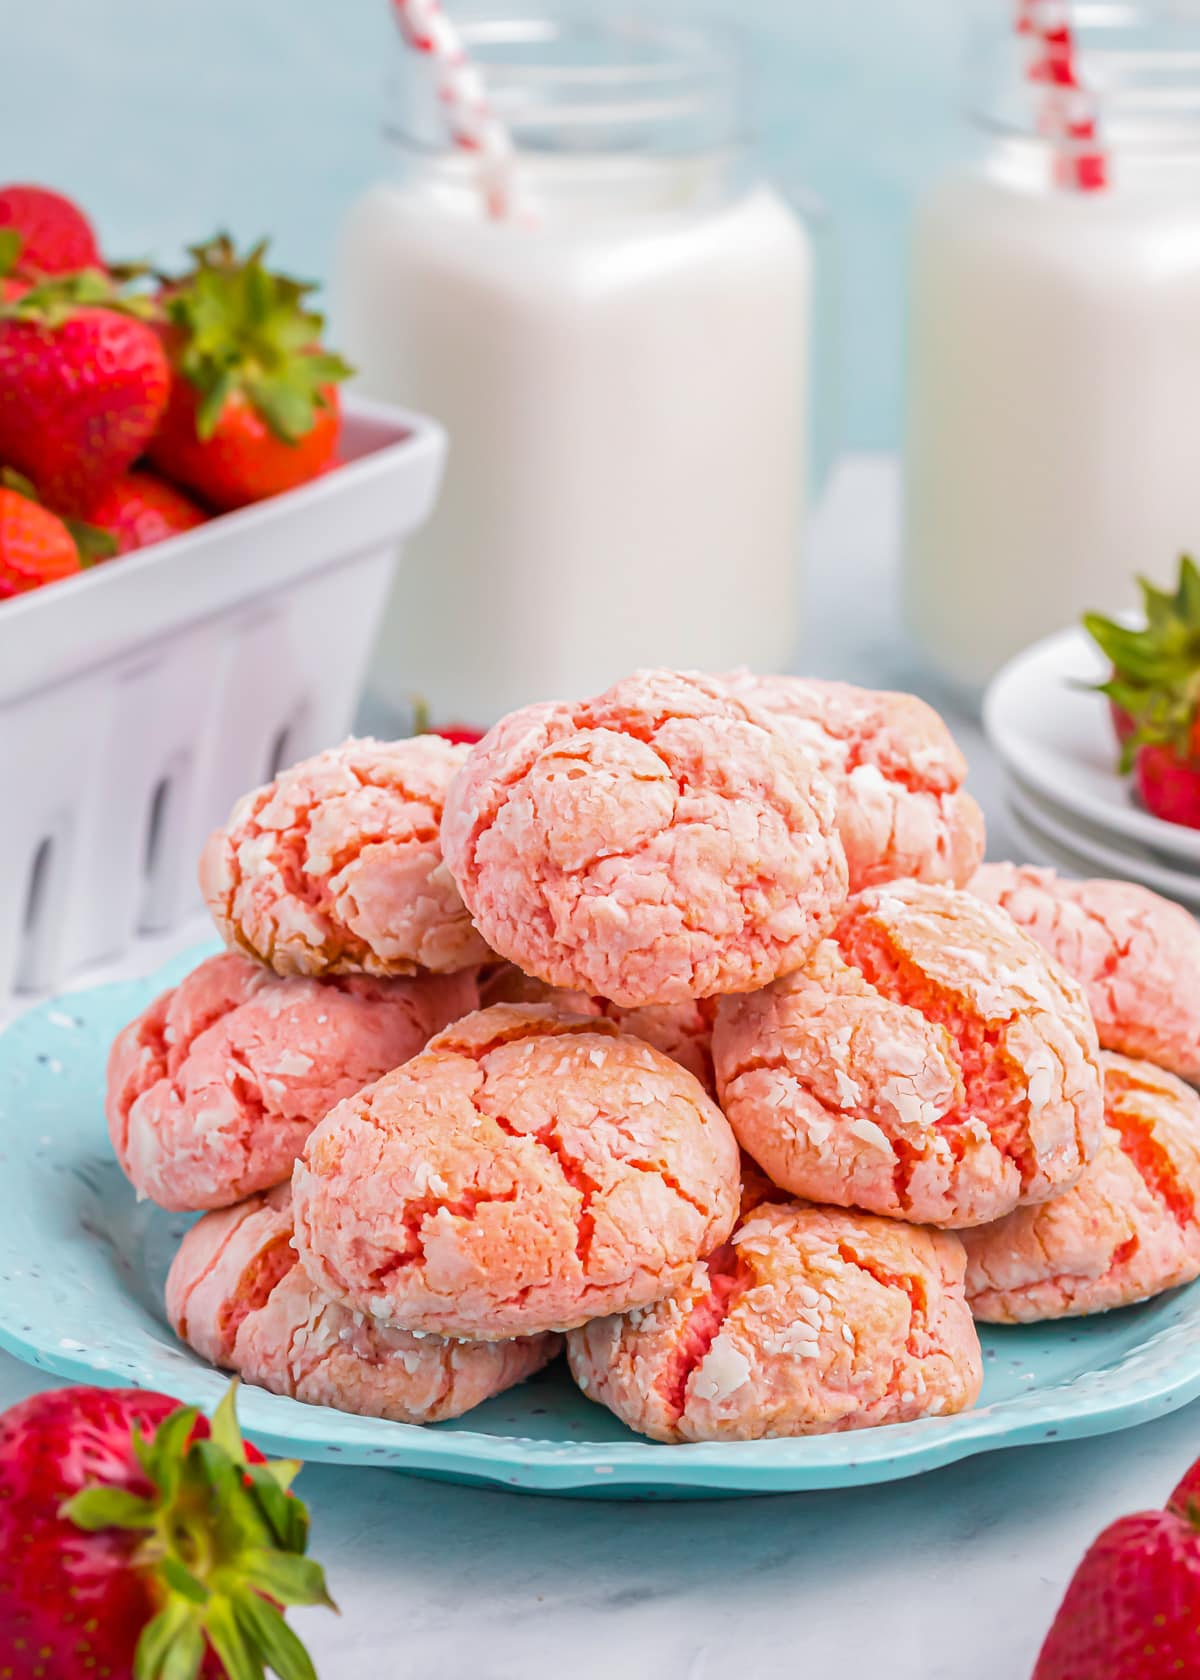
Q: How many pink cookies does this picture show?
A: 11